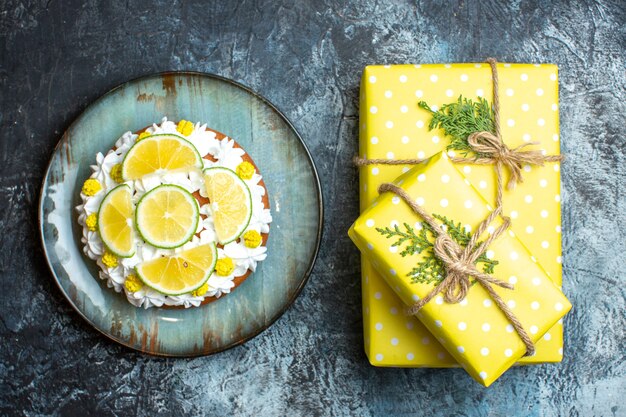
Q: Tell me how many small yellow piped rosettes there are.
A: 11